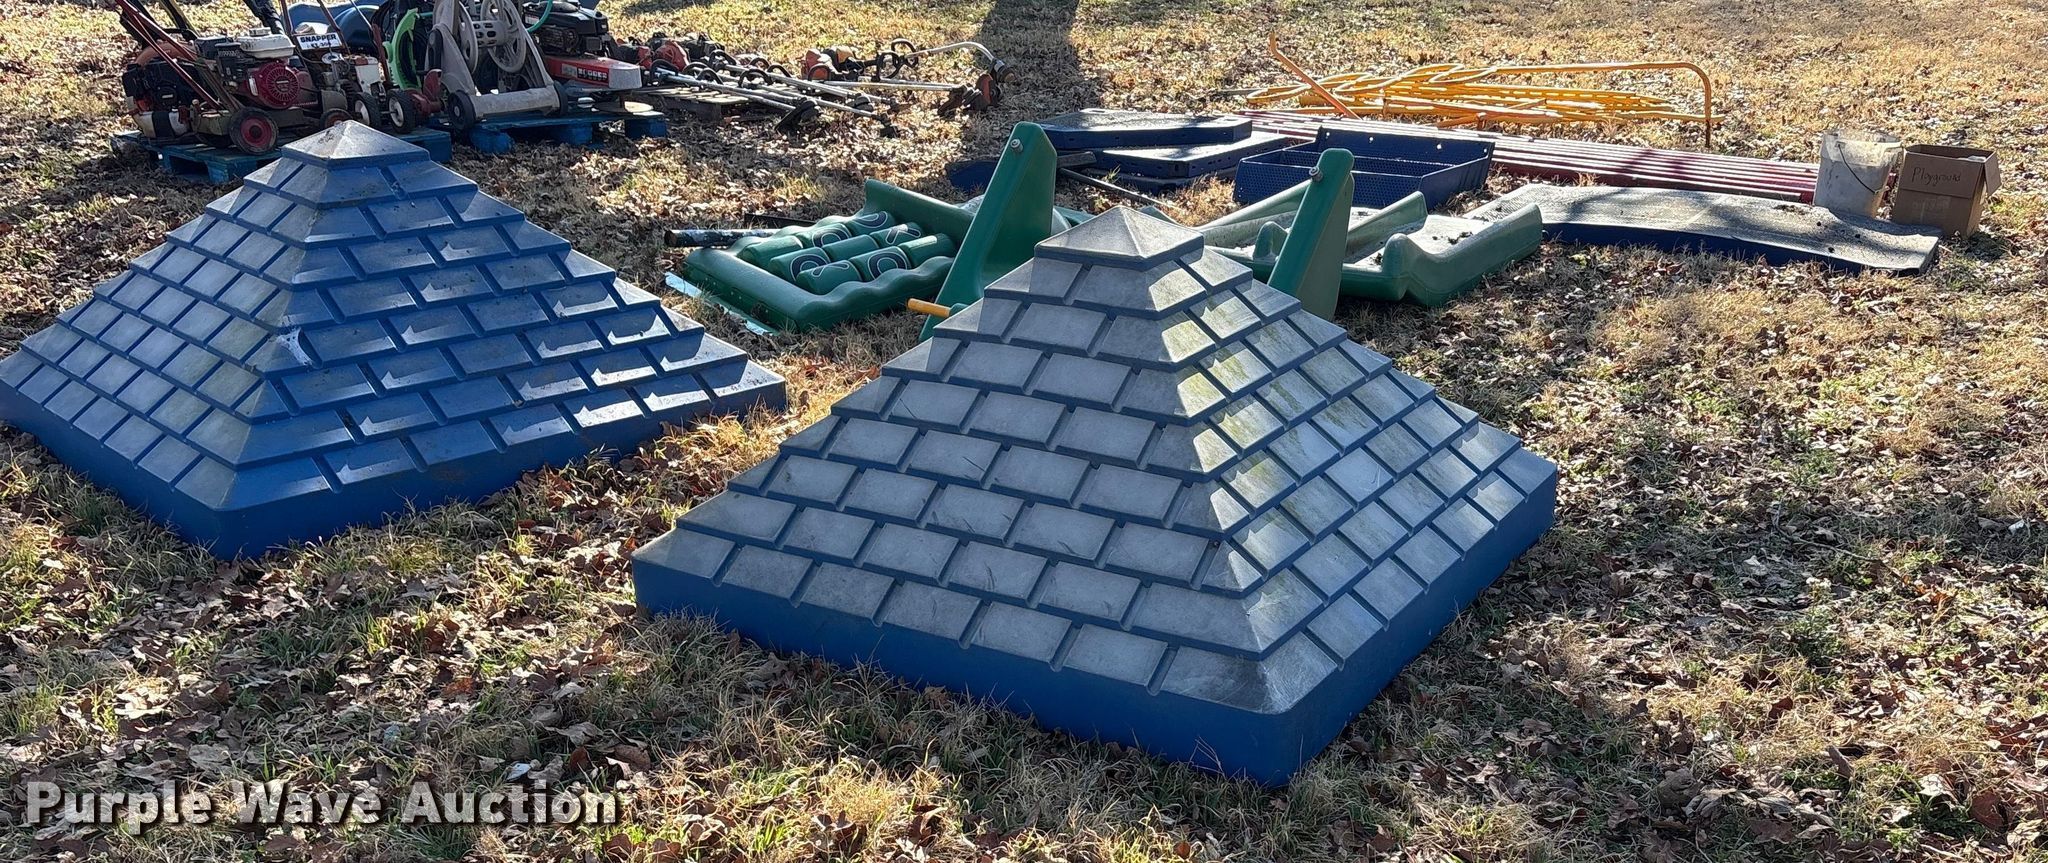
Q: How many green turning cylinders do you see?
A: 9